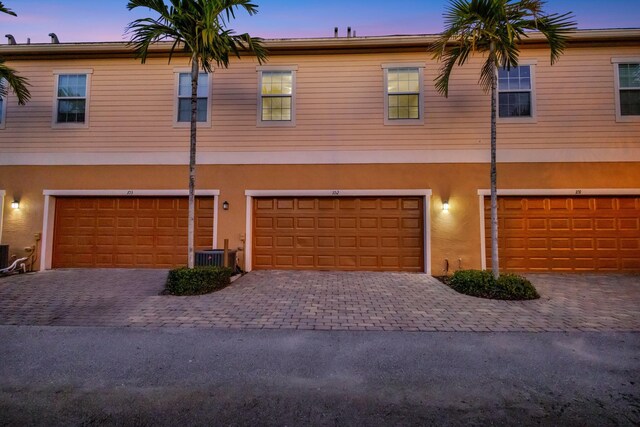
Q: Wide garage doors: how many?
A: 3